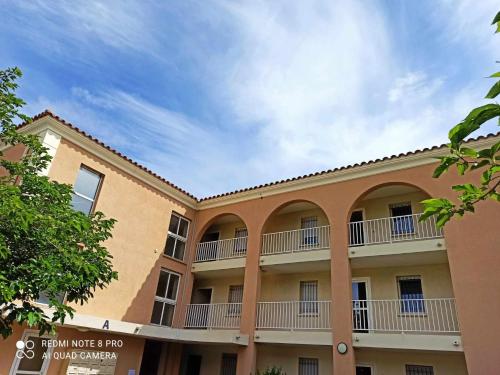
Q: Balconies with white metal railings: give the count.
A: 6